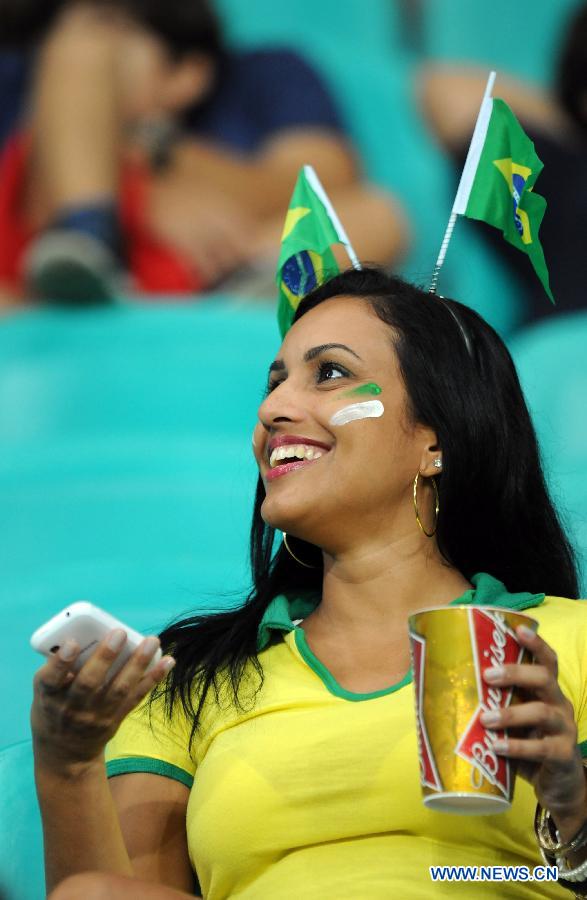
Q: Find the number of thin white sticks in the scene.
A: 2